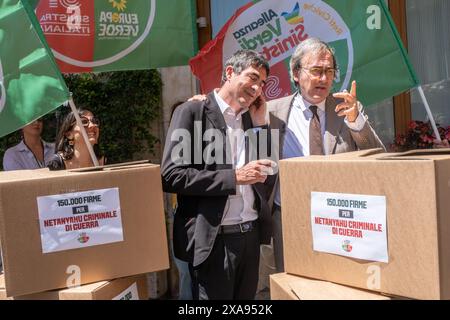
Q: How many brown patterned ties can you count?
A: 1